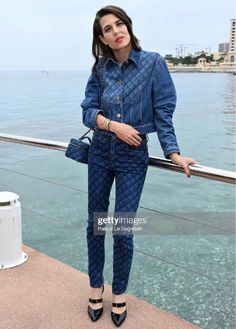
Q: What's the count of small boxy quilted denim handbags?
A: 1